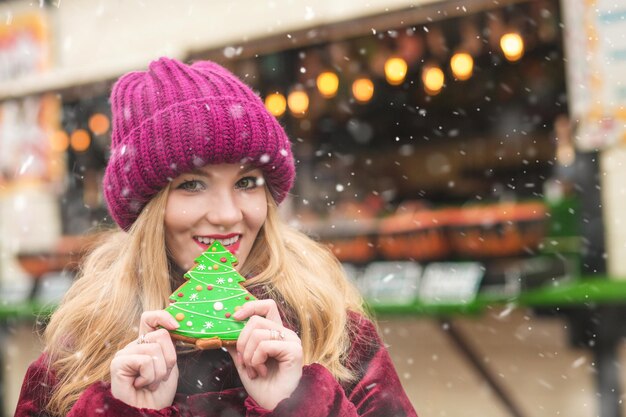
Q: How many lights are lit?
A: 11